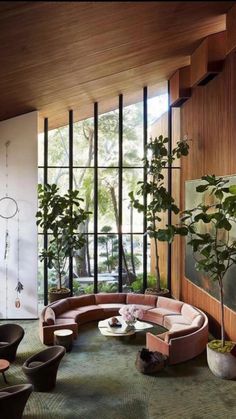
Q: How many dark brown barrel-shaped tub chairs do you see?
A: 3